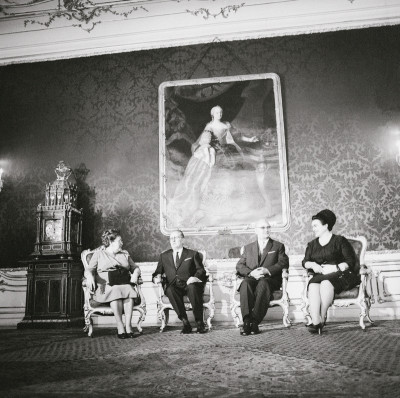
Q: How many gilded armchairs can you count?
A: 4